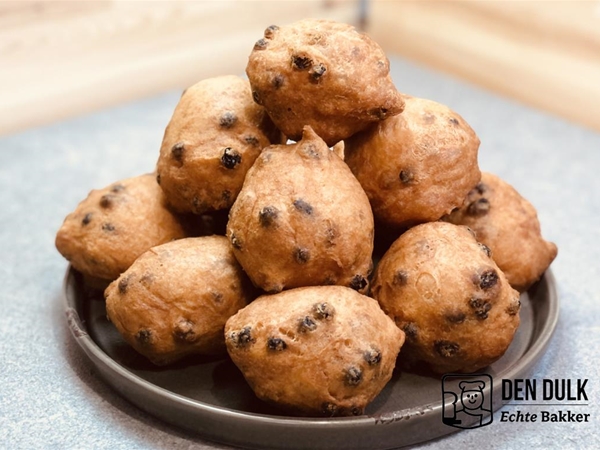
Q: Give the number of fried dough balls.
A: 9